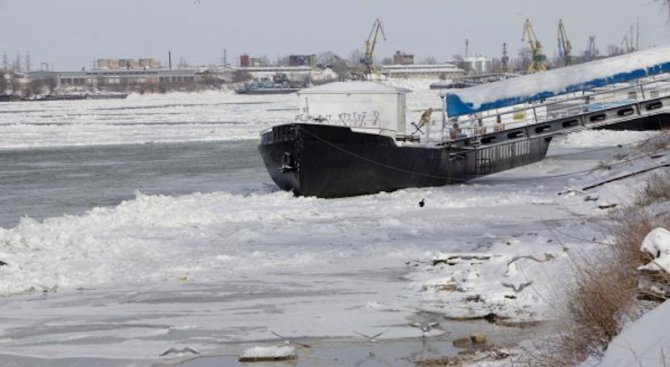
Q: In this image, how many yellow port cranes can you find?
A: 3